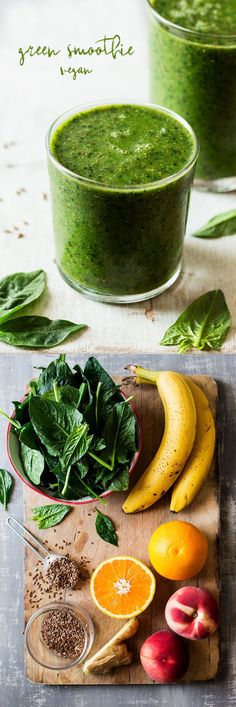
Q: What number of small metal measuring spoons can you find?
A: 1